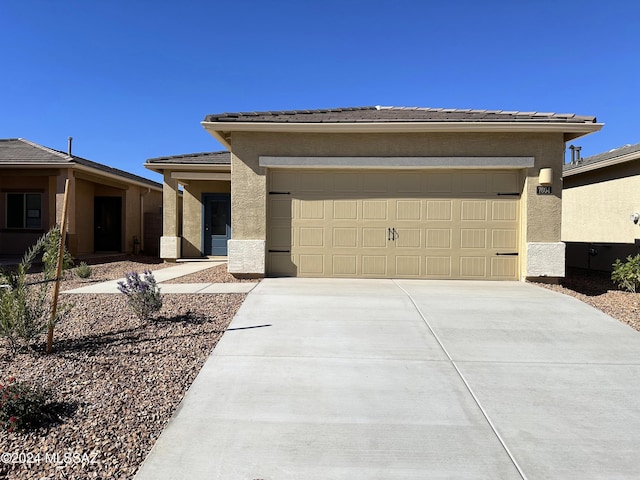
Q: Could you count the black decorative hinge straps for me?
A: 4